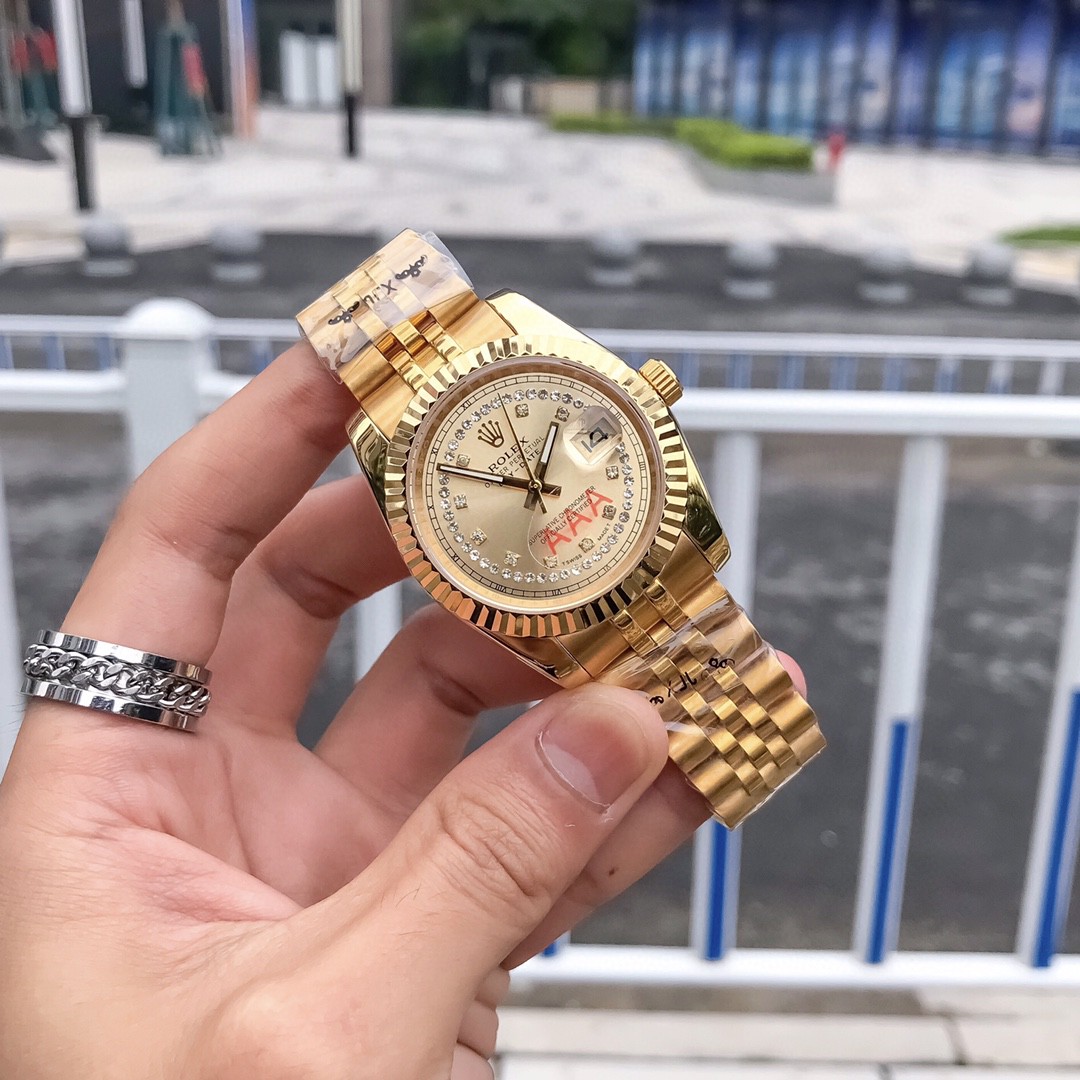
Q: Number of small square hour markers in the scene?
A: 10